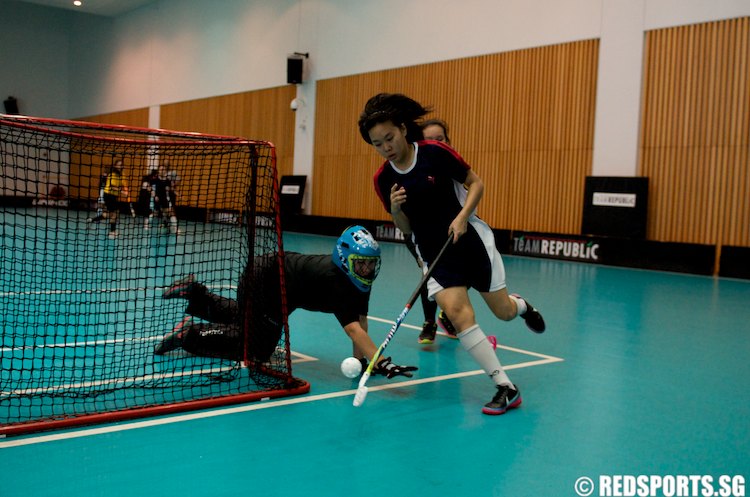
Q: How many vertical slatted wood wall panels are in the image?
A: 4